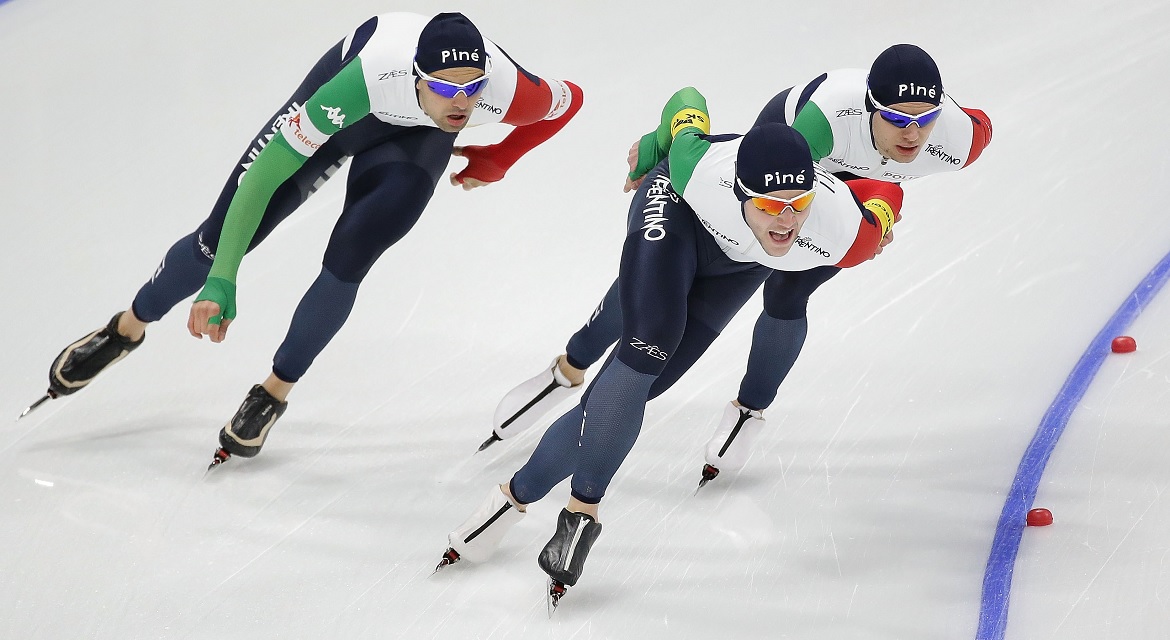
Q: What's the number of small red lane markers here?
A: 2